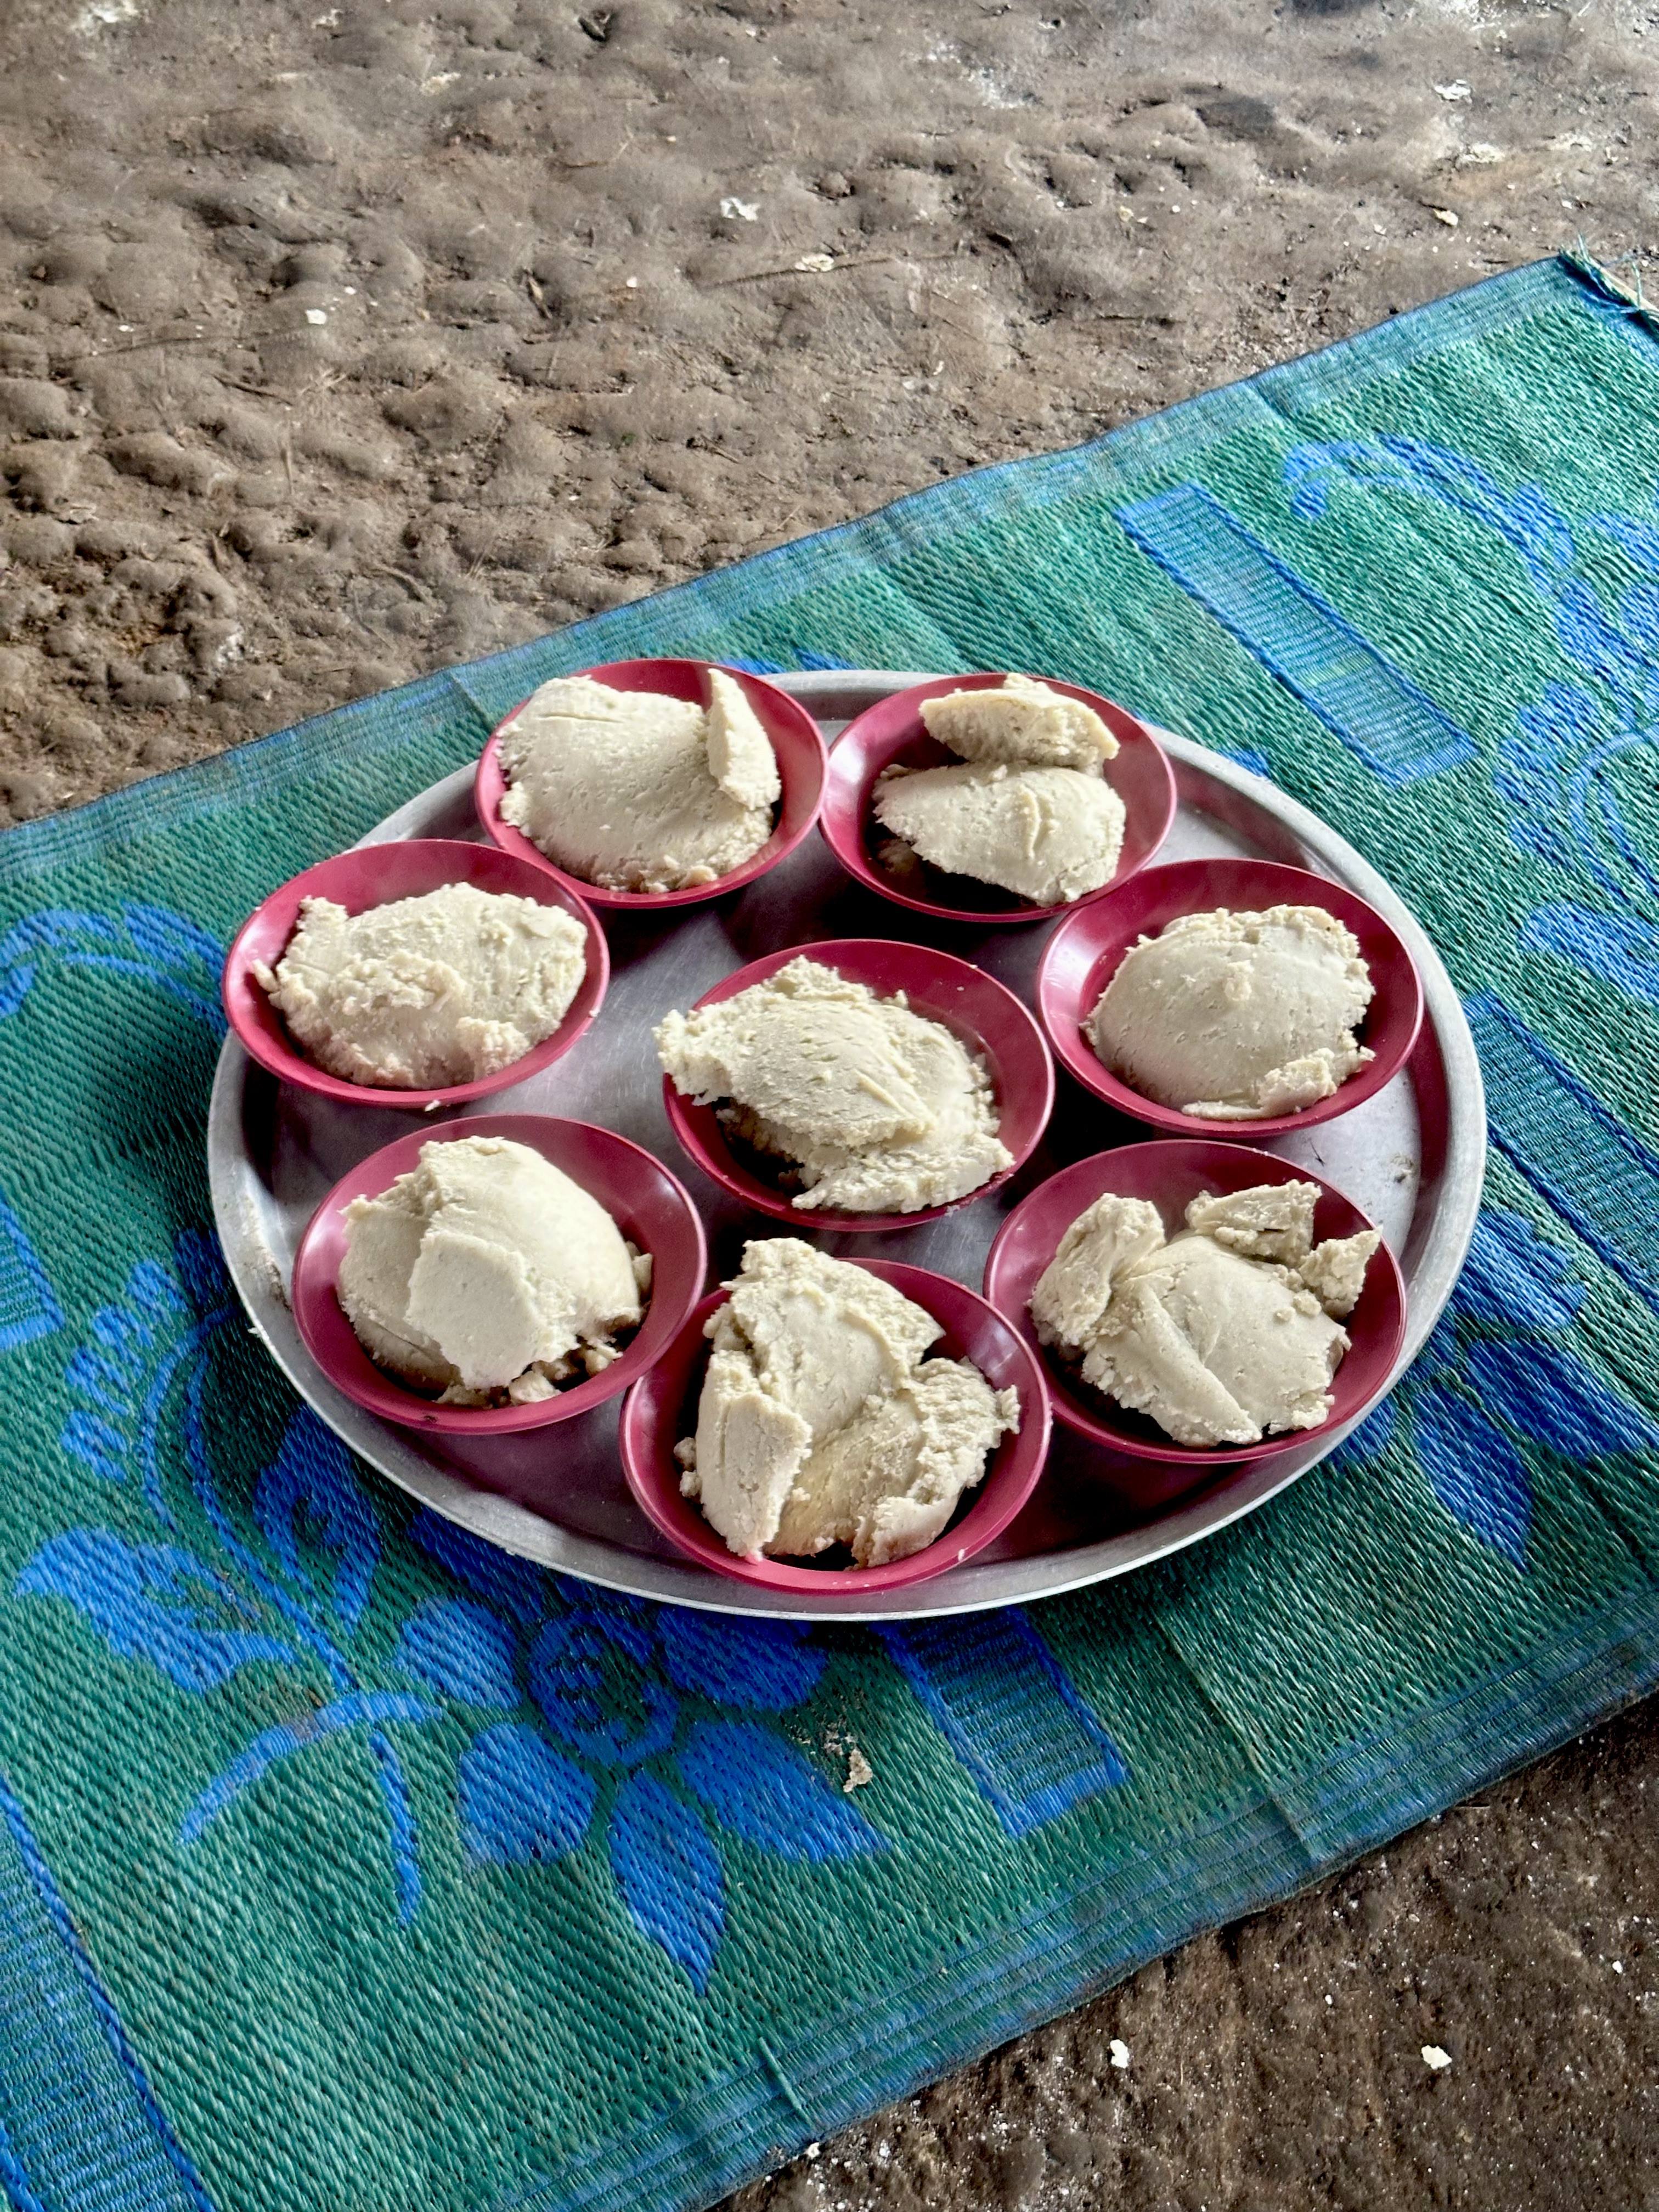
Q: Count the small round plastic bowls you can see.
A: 8